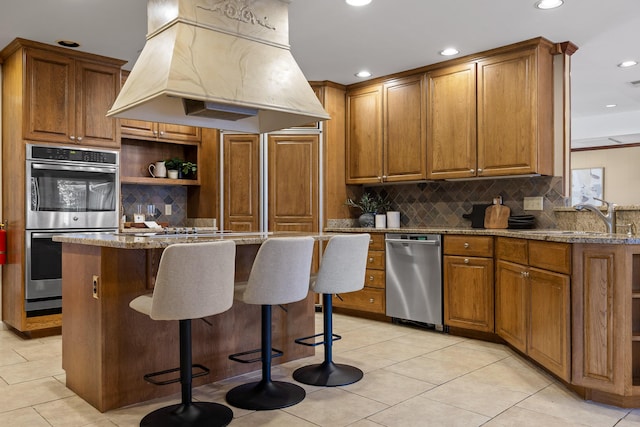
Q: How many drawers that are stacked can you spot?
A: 4